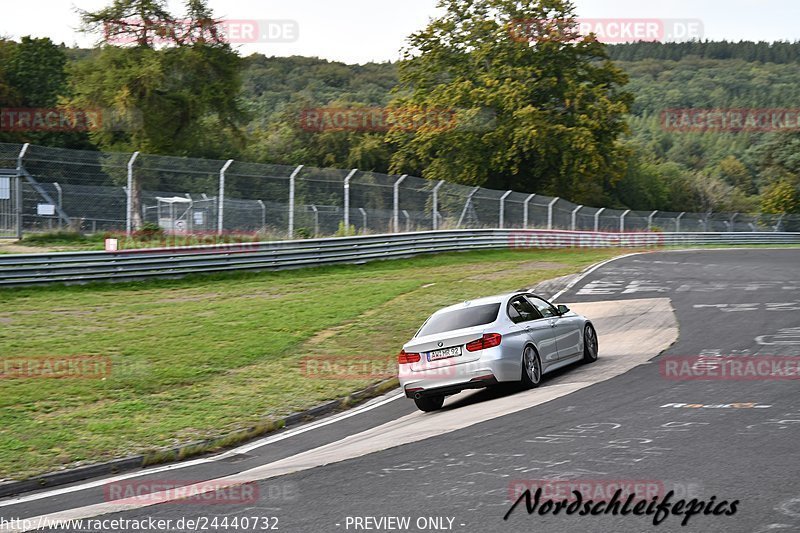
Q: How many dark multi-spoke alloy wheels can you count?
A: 2